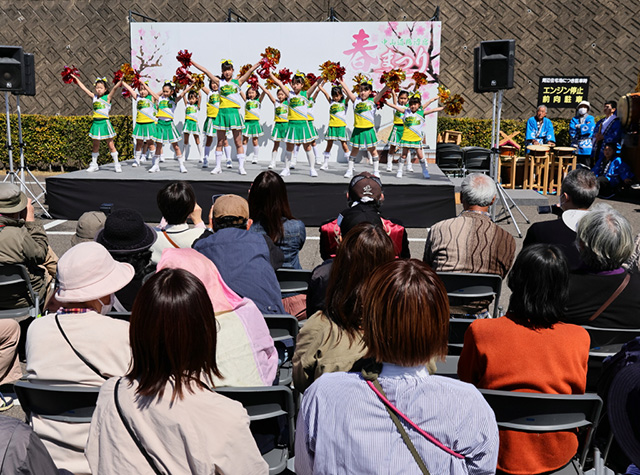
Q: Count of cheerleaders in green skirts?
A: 14